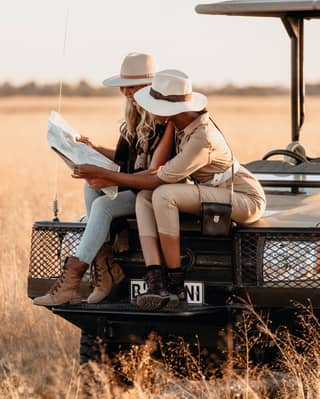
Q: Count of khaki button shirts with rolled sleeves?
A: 1